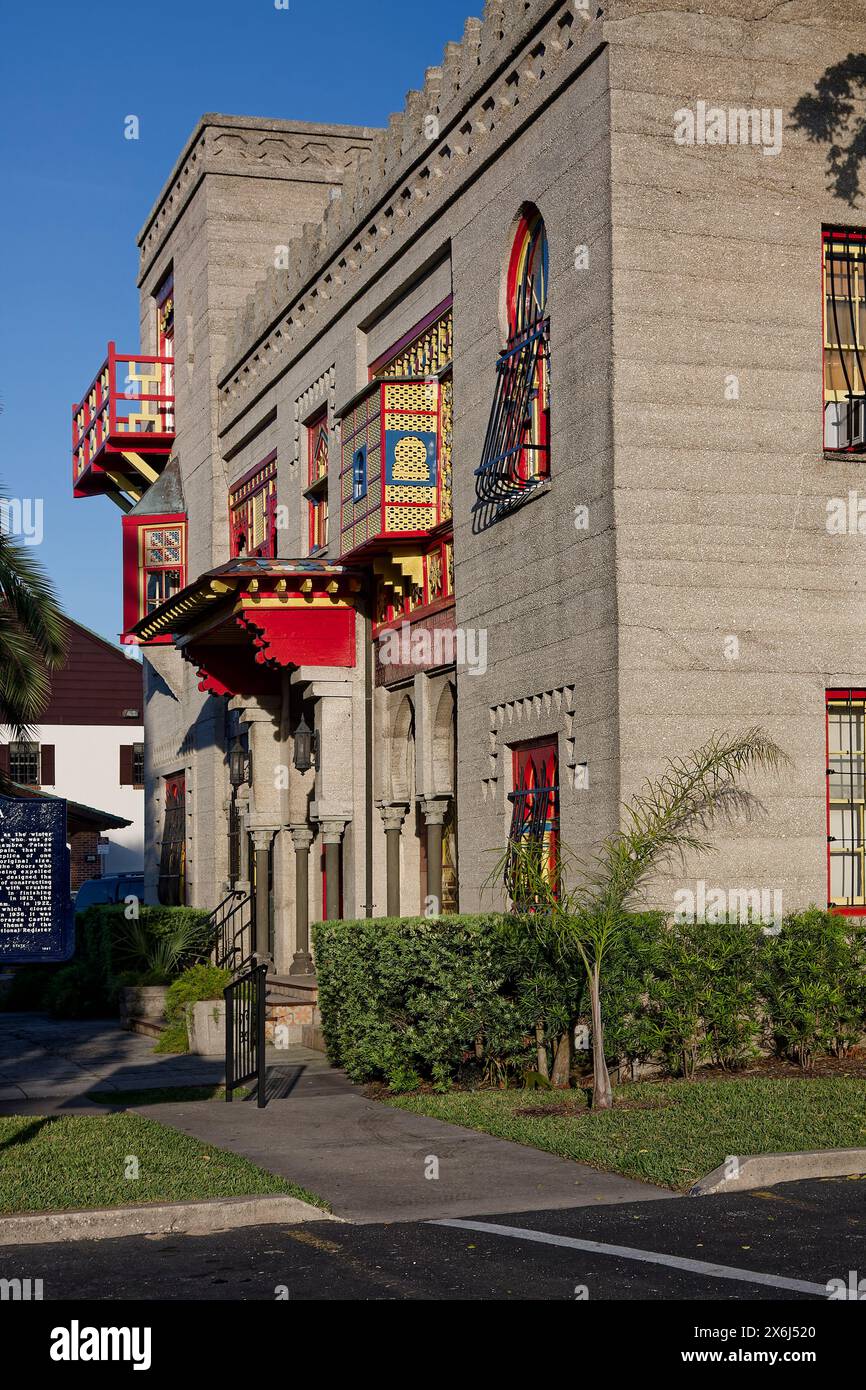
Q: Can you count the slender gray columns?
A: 5